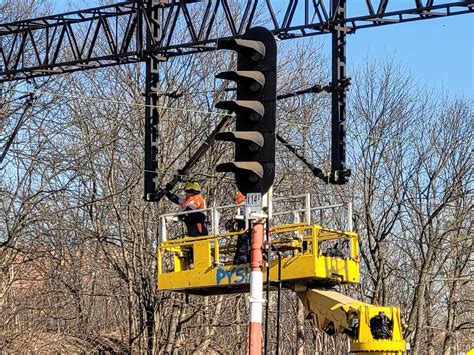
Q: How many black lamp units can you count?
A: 5